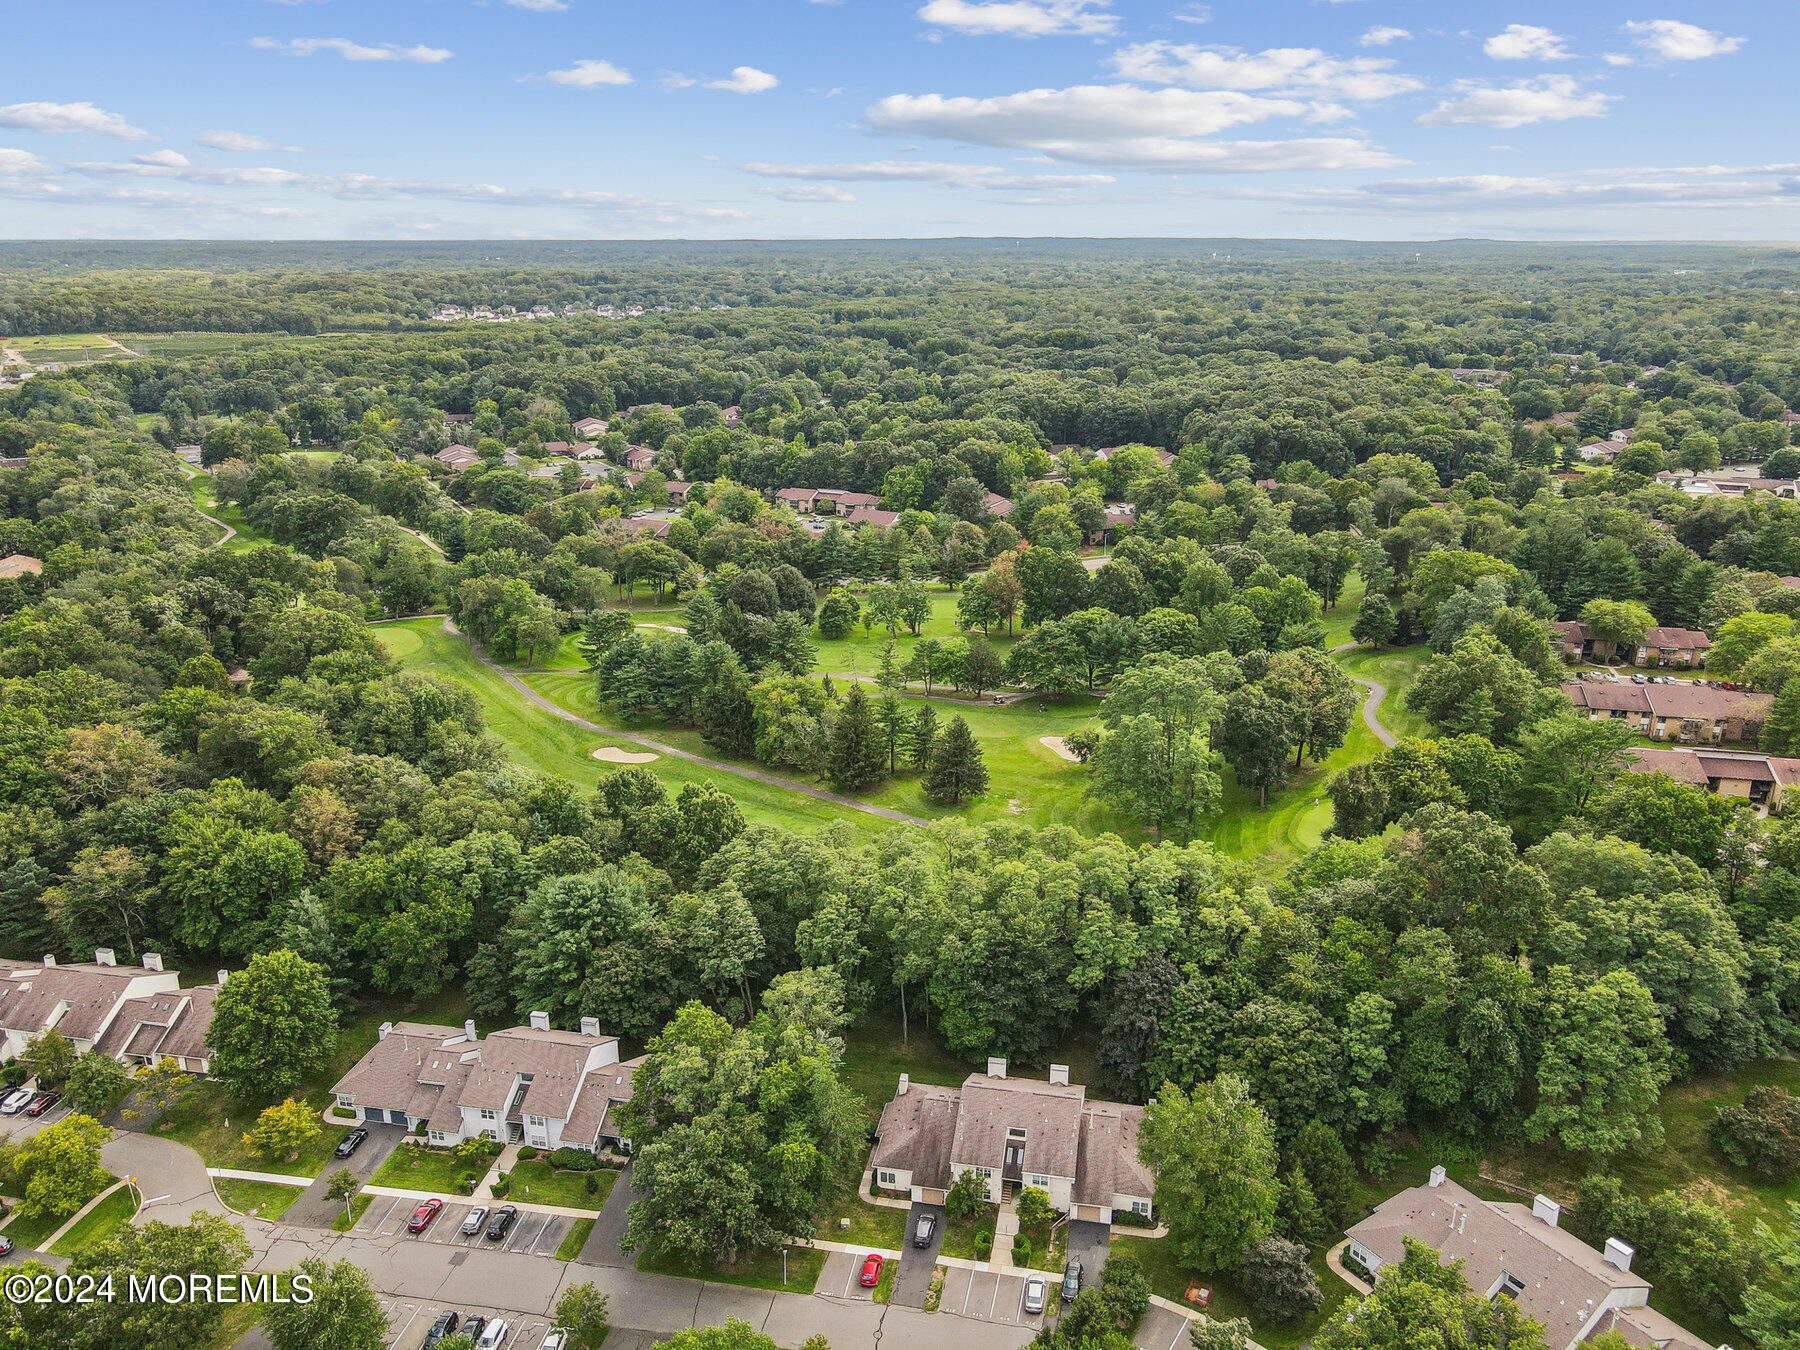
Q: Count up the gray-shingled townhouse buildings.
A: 4